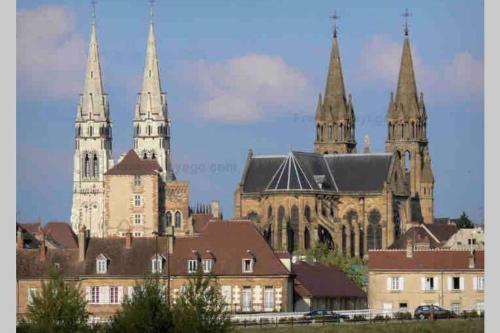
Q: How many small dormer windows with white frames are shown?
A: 5